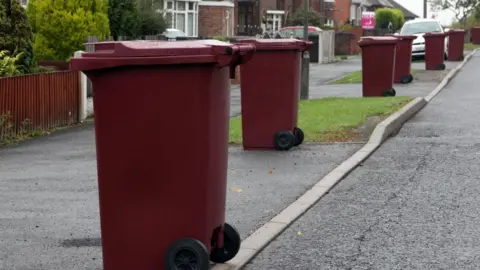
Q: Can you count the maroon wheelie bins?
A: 7